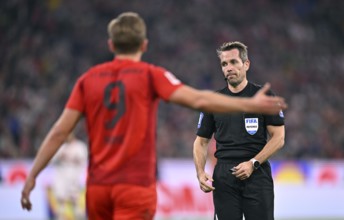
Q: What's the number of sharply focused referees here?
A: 1